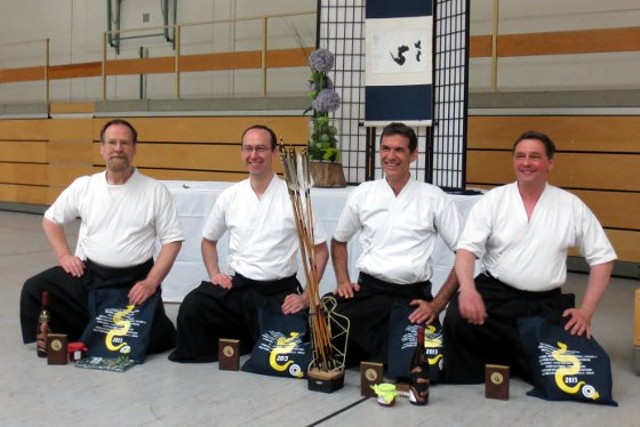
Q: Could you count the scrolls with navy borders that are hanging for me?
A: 1